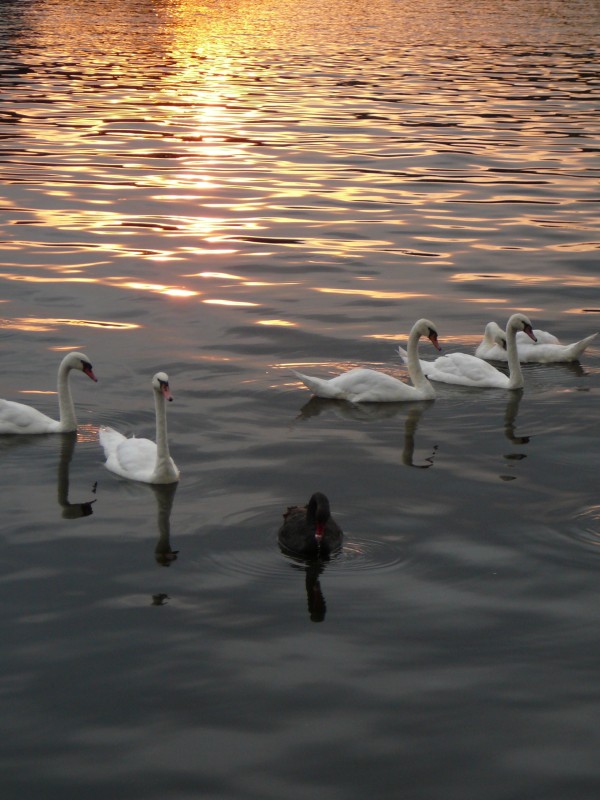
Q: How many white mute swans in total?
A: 5